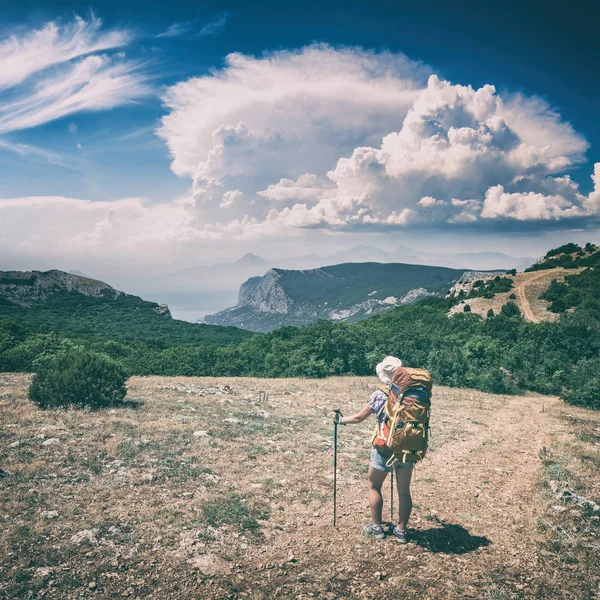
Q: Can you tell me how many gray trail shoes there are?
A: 2